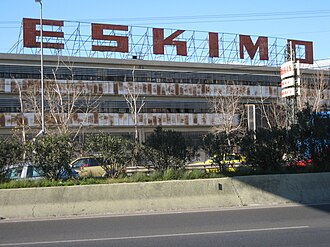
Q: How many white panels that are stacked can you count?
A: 3